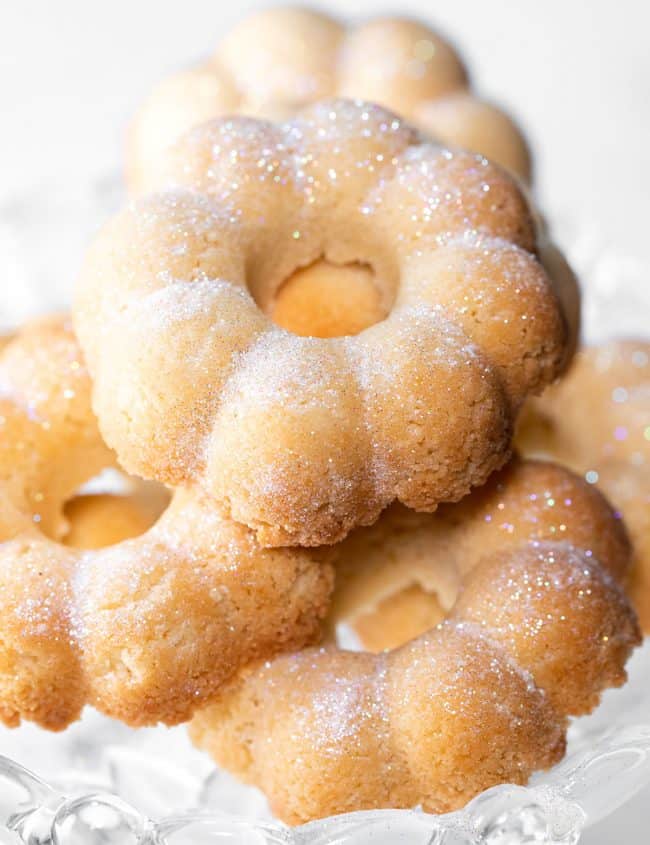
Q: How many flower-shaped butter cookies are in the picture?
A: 5